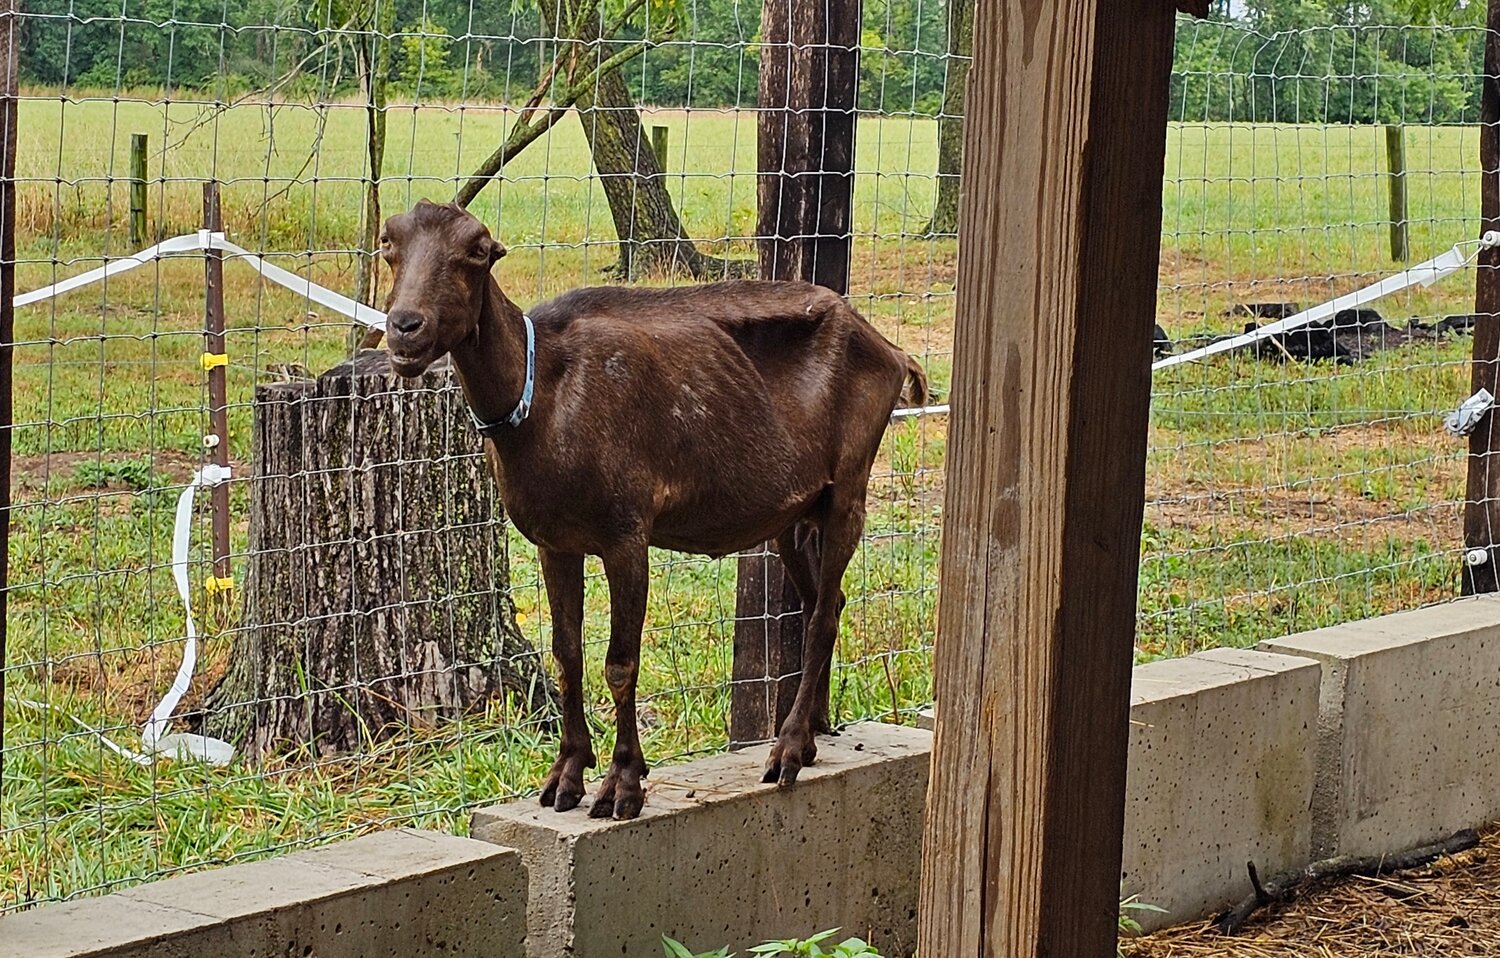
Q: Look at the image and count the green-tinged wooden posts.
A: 3